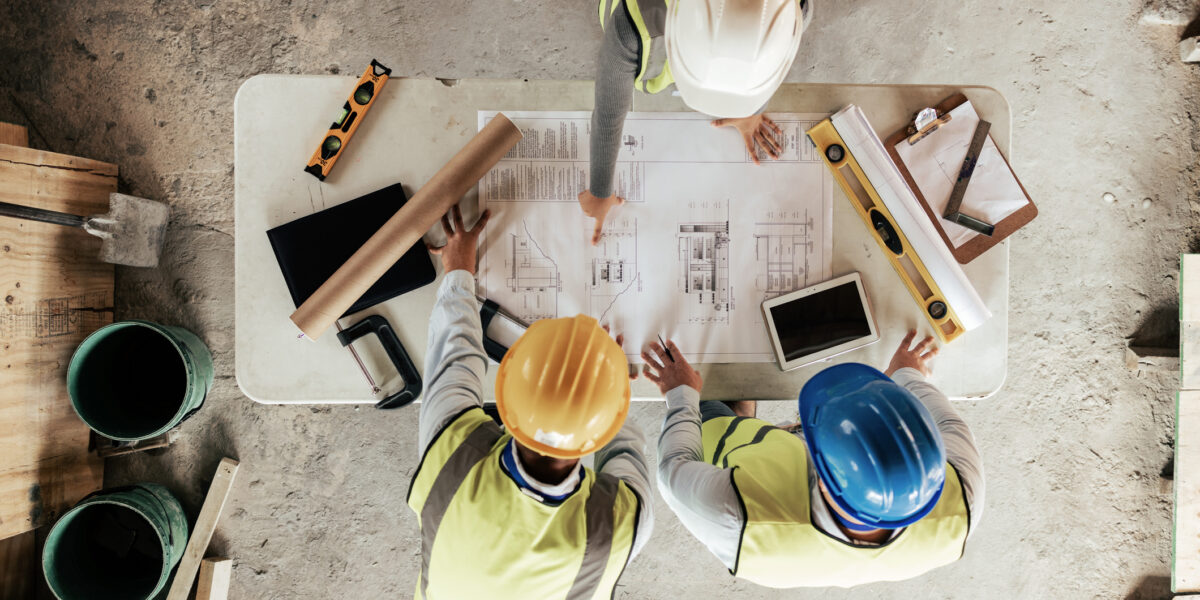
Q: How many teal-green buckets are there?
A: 2